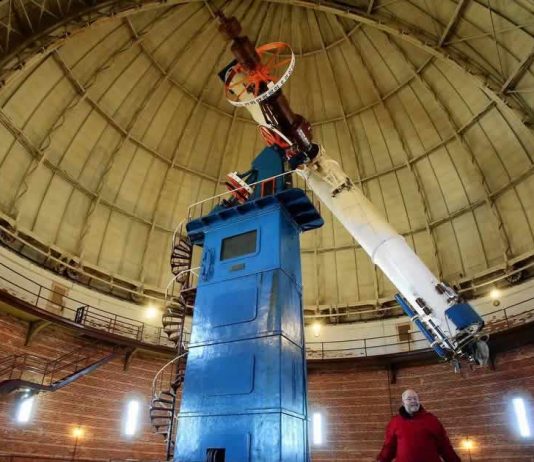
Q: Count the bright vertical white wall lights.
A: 4